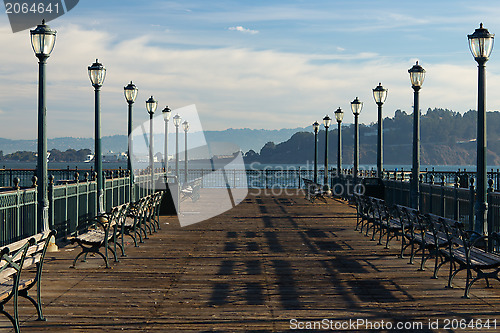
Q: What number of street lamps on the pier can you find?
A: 14